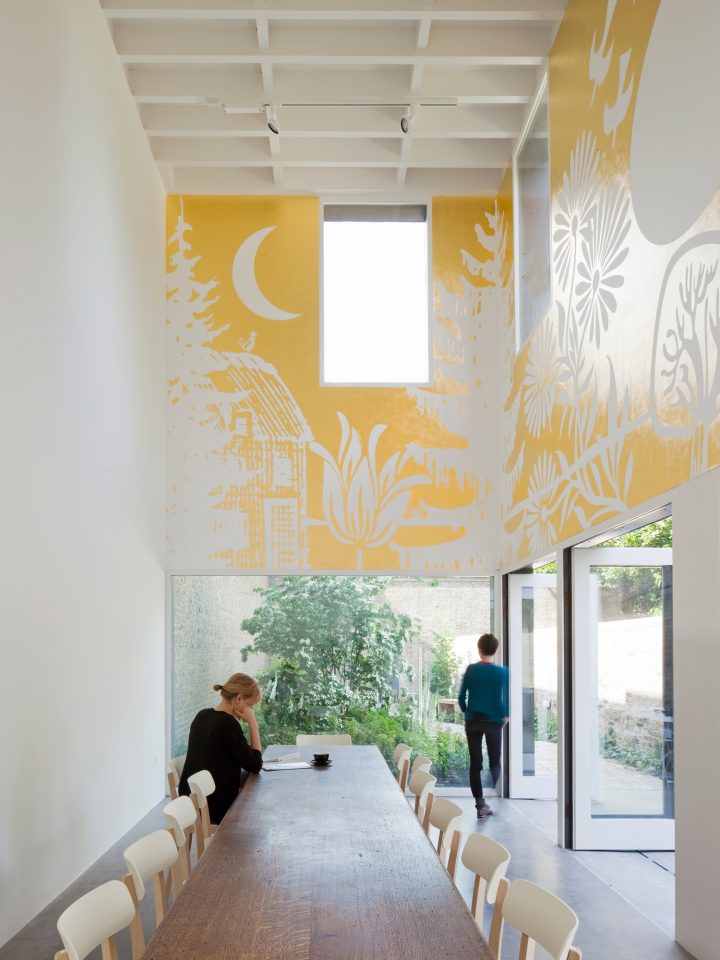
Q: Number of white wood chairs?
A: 12